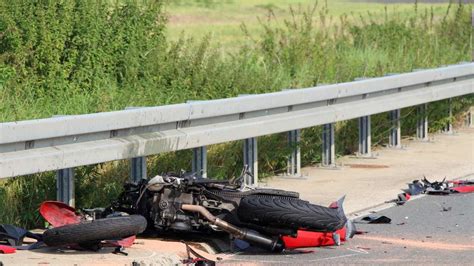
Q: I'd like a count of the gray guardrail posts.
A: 11